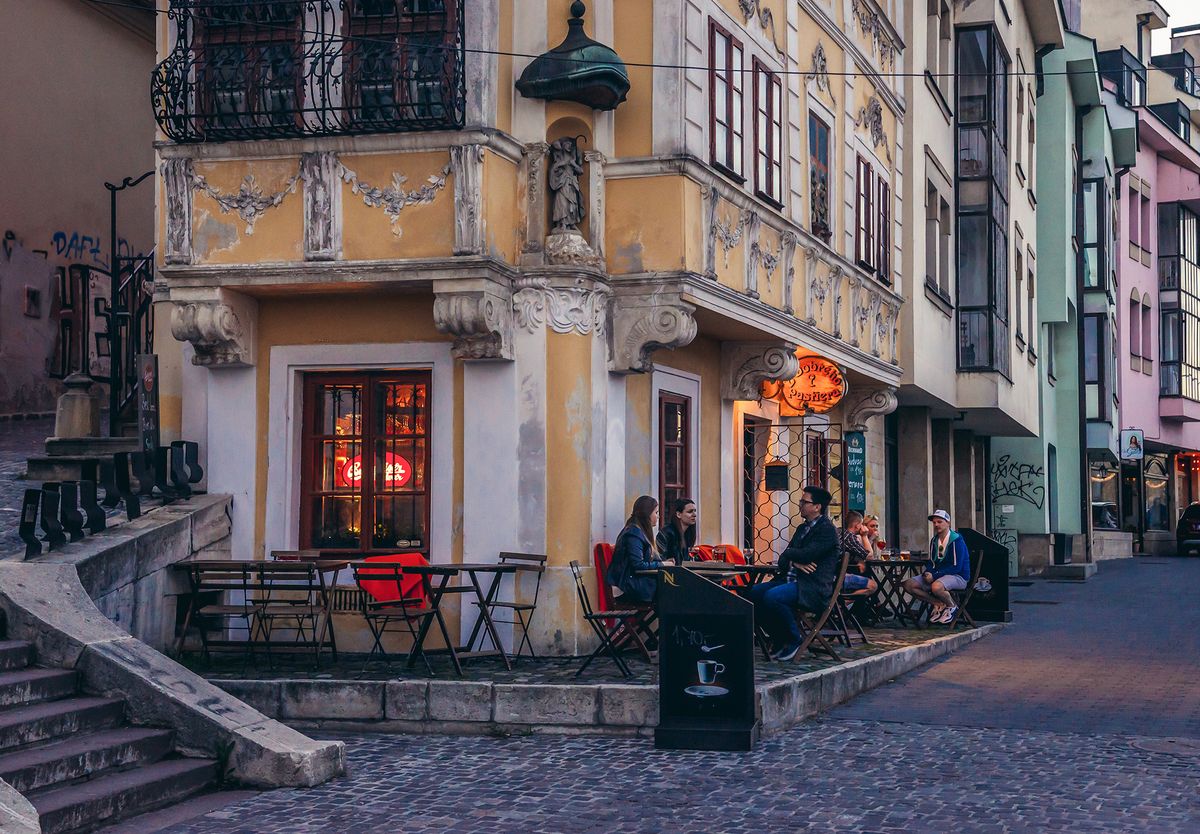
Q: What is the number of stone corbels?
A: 5